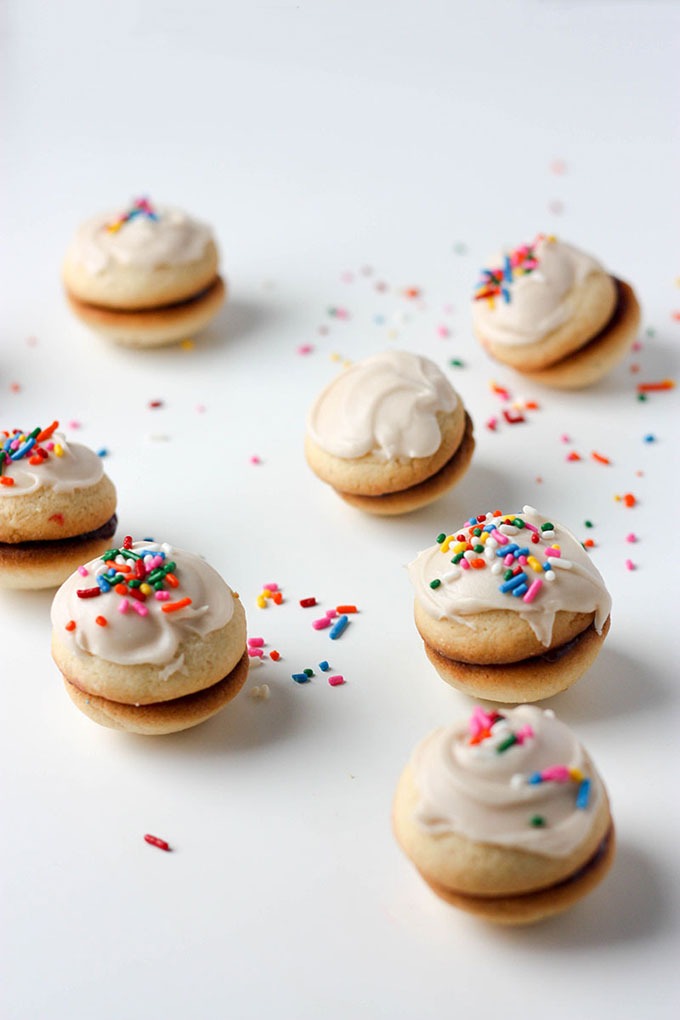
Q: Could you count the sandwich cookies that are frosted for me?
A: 7